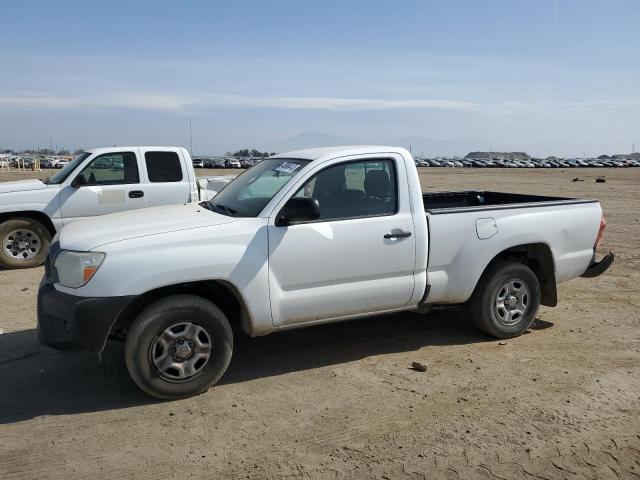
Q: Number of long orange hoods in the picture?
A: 0